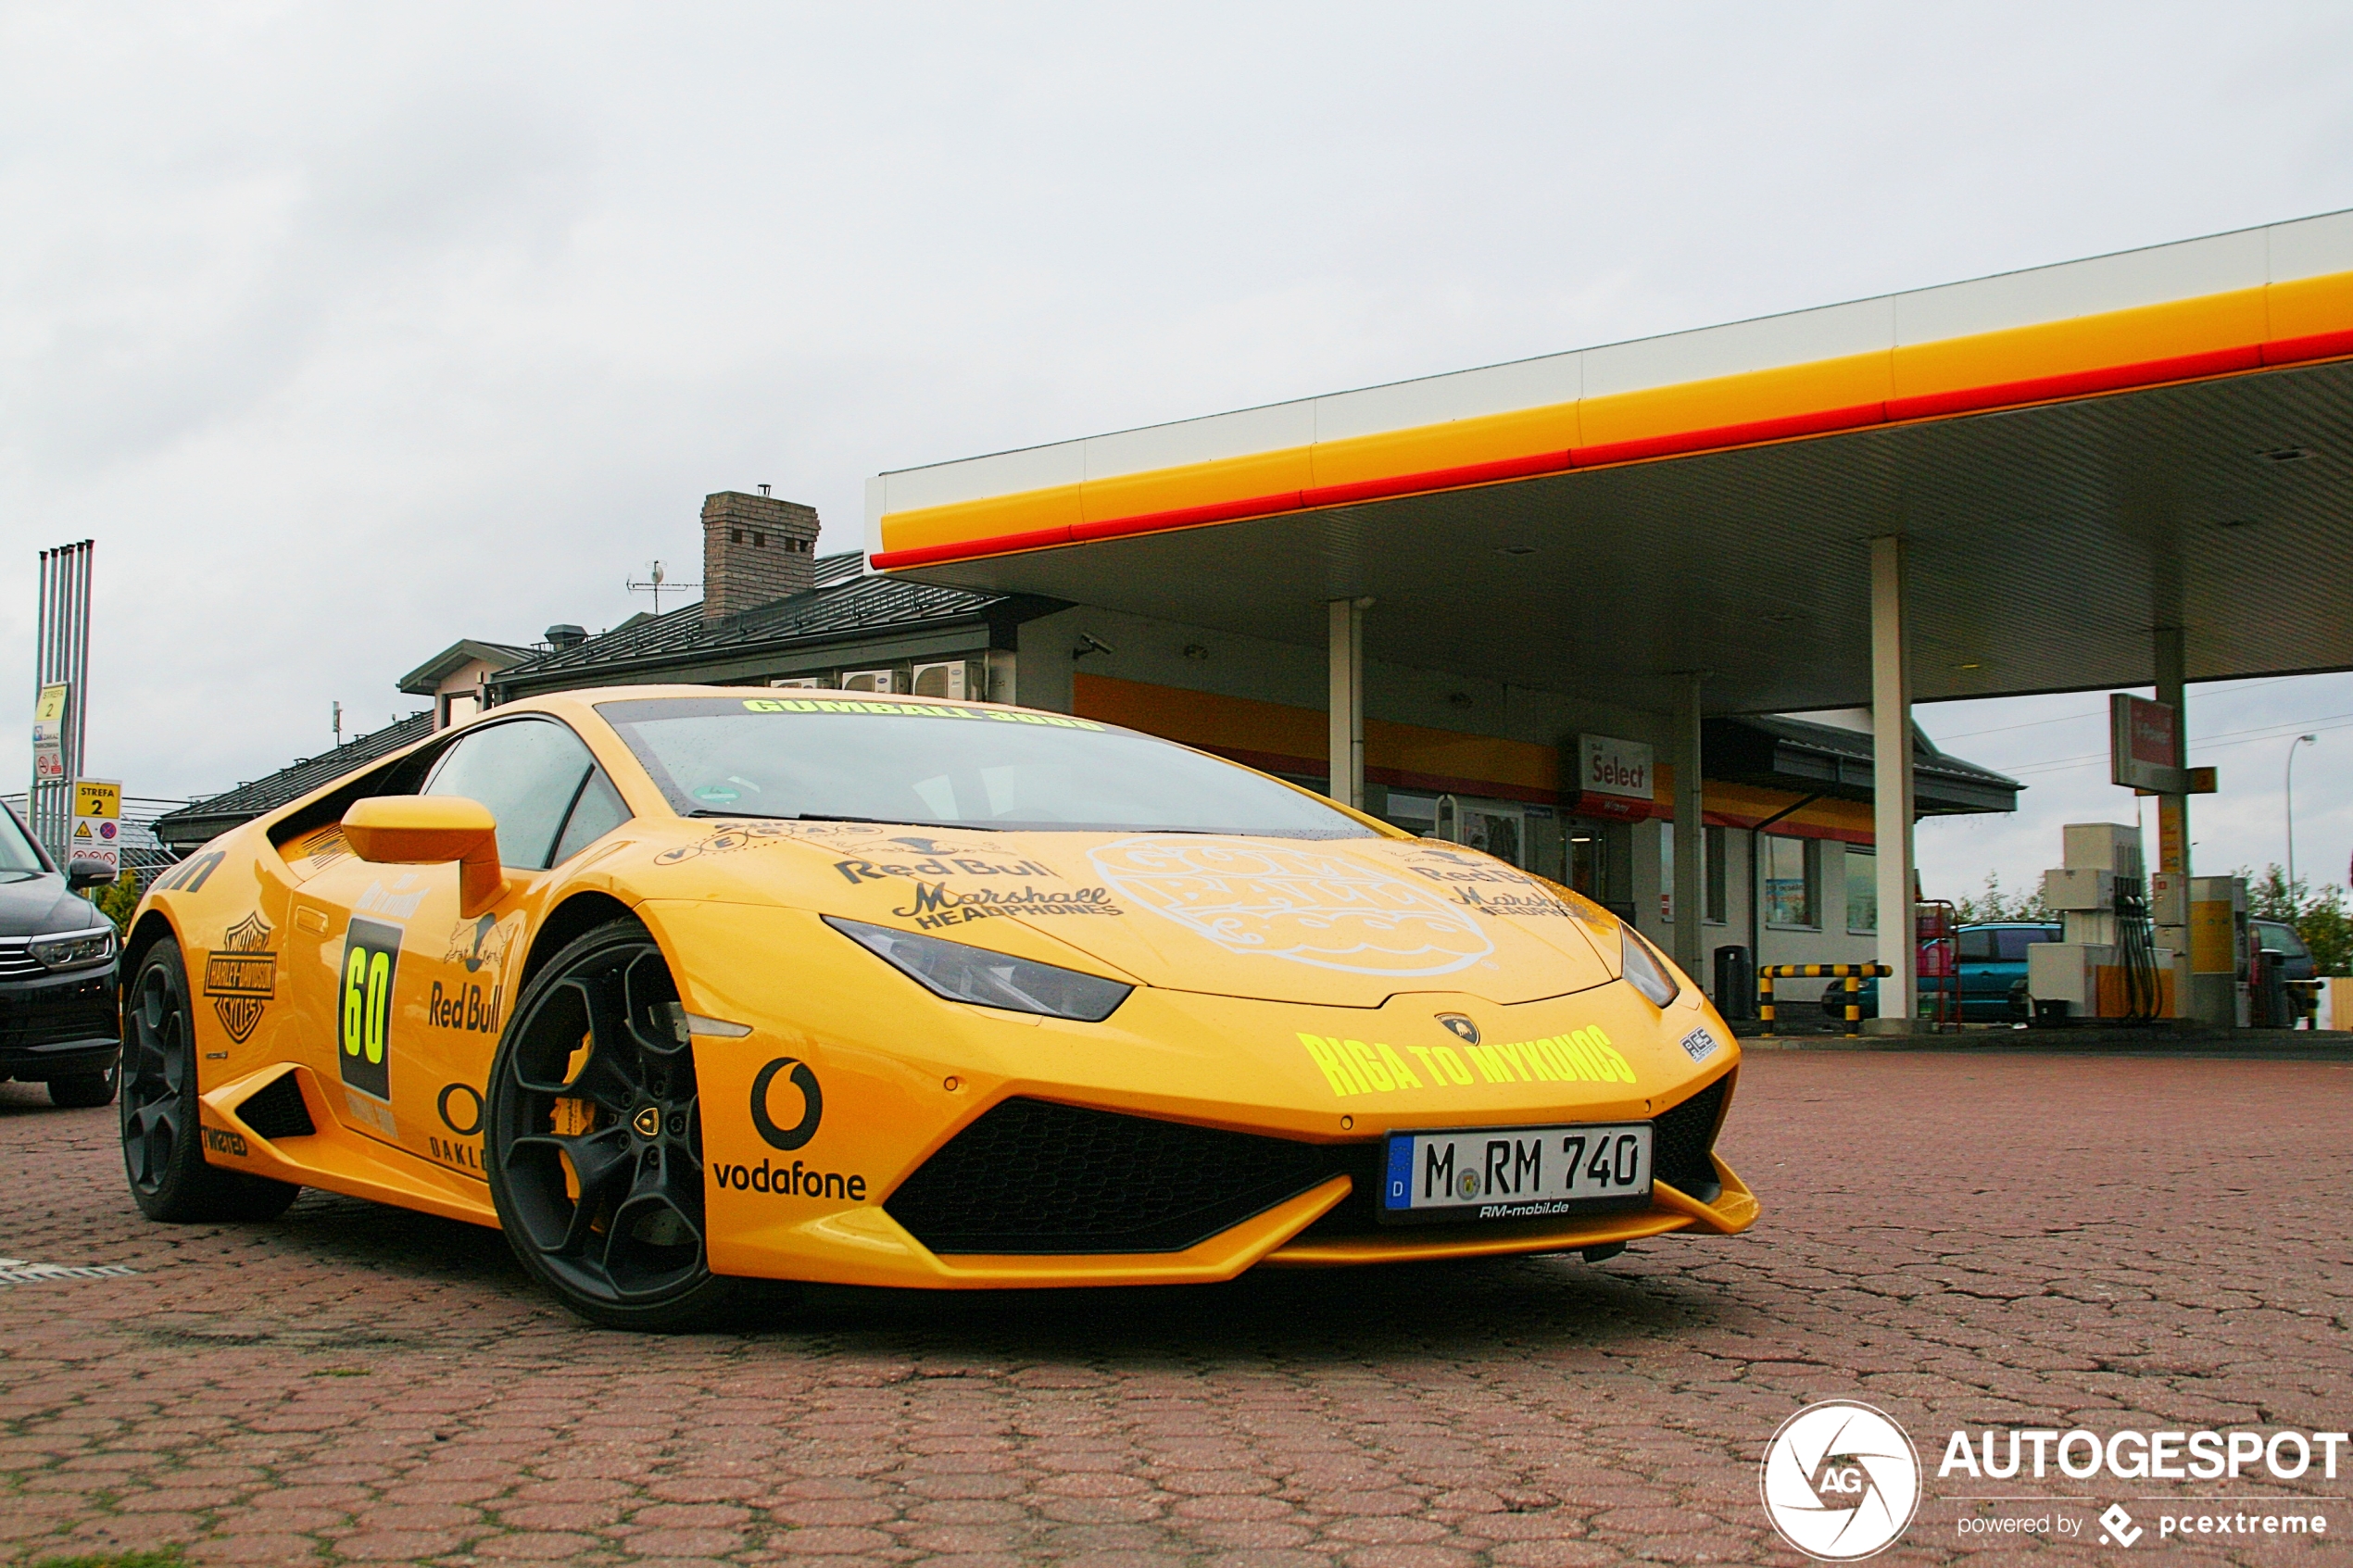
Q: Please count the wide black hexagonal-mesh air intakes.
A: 2